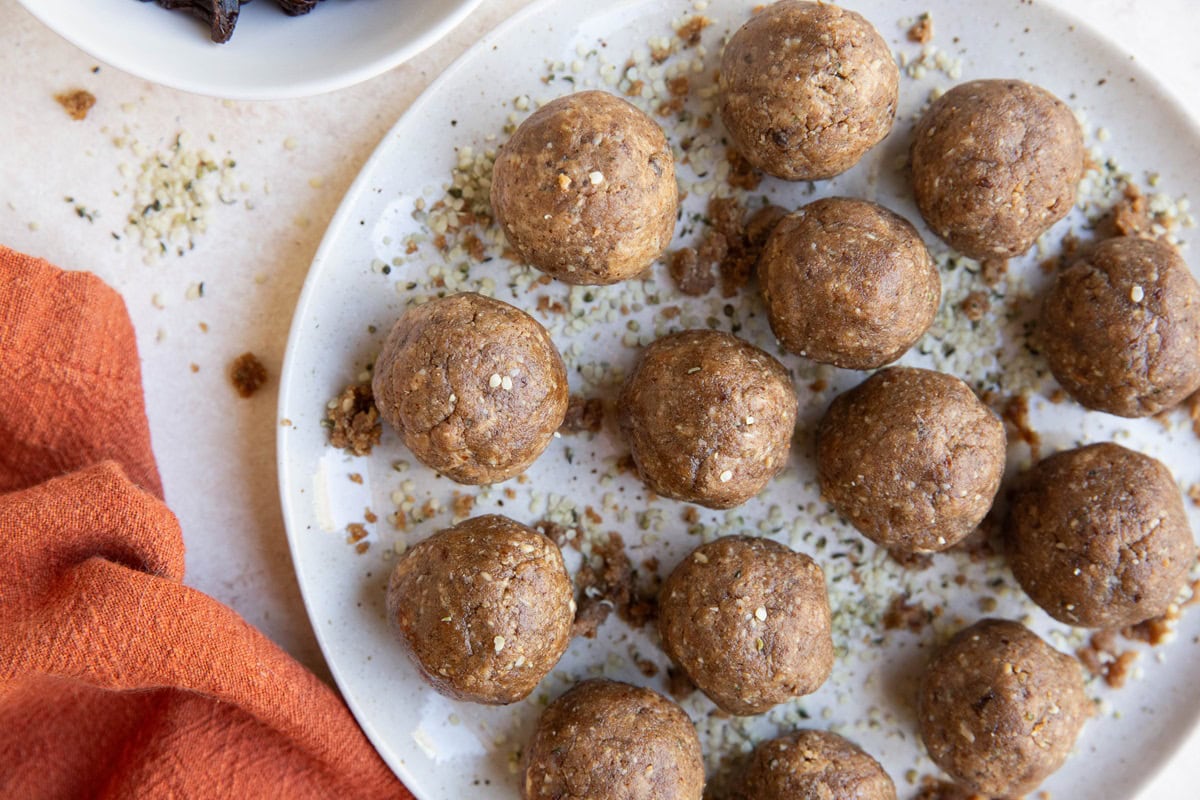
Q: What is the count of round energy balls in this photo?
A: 14